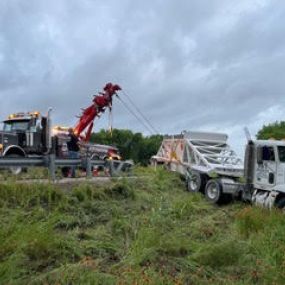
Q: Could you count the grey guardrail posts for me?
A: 3